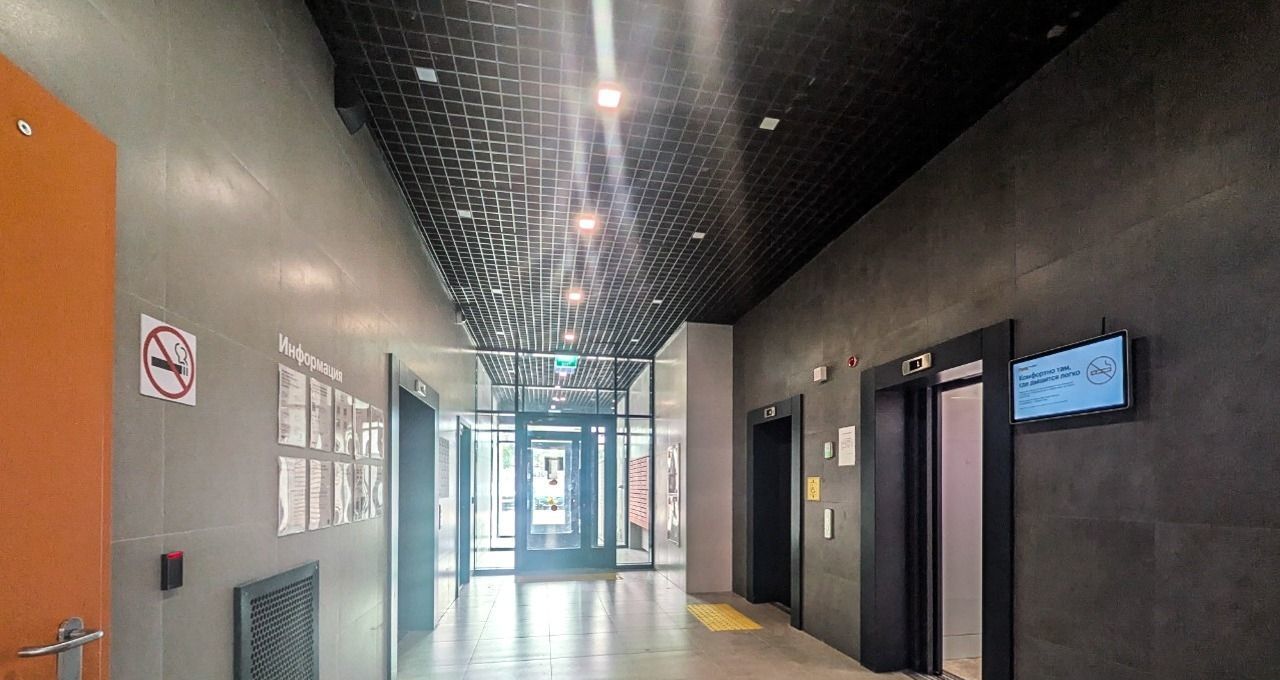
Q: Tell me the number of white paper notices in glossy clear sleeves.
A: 10